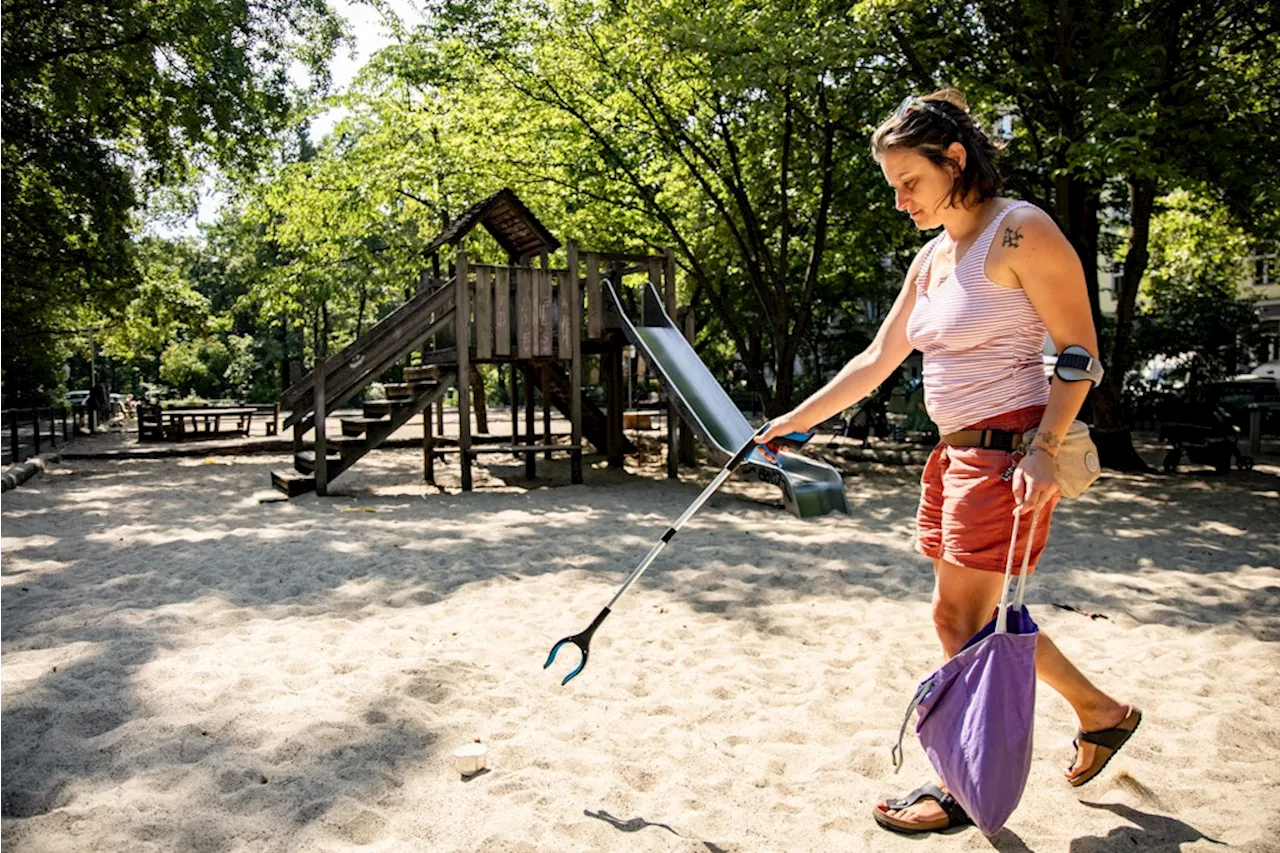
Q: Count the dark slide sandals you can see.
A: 2